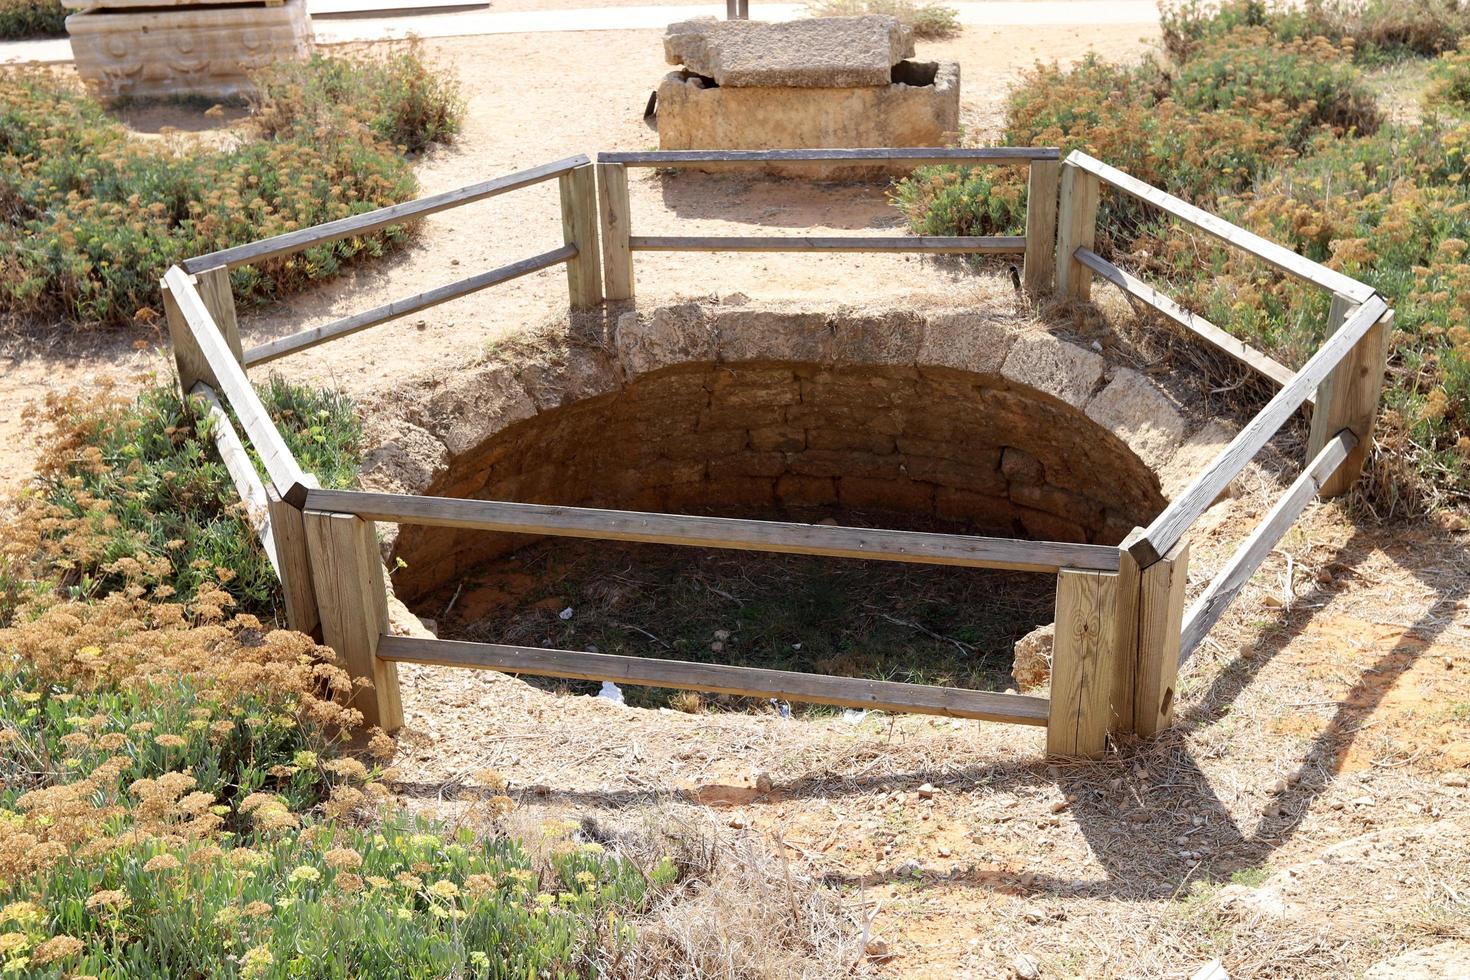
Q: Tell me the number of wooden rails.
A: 12